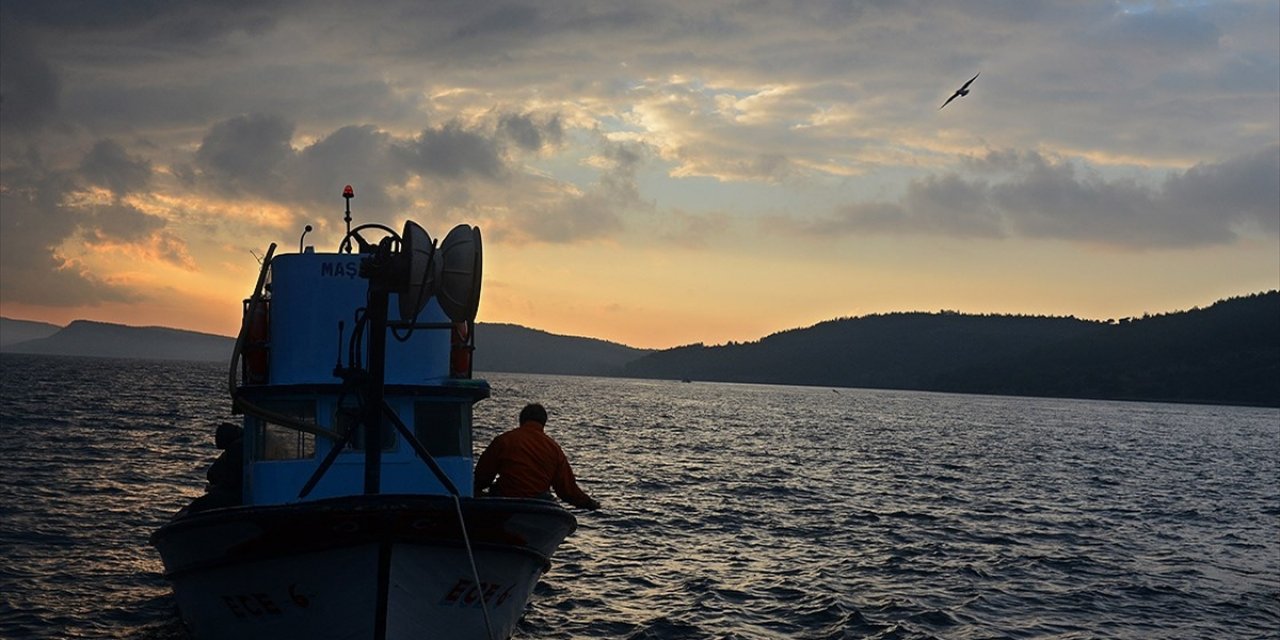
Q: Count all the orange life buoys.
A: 2